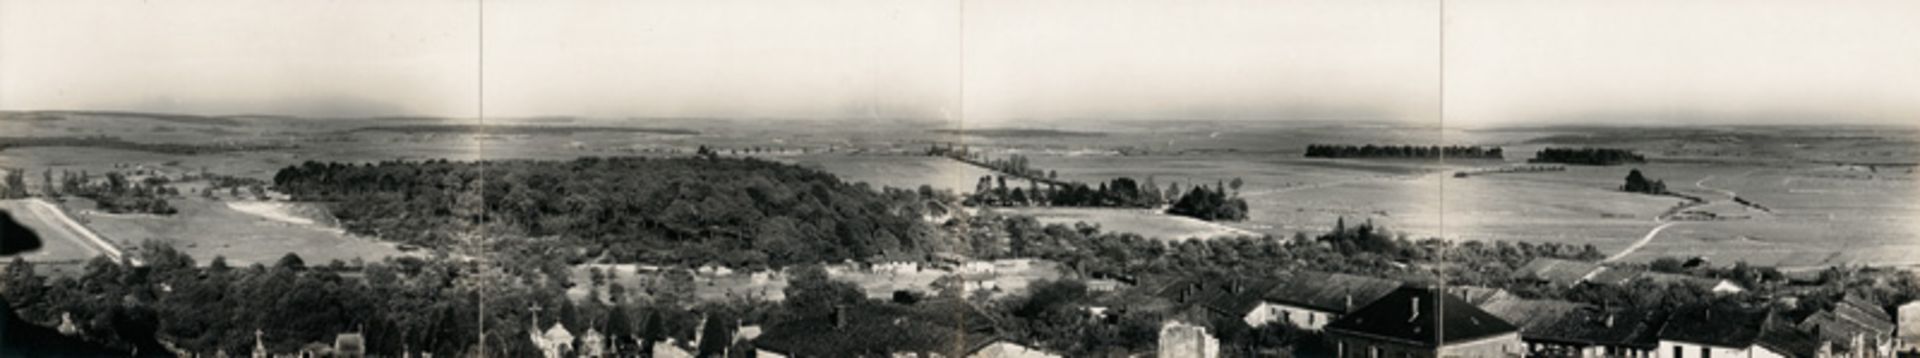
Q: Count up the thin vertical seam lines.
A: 3